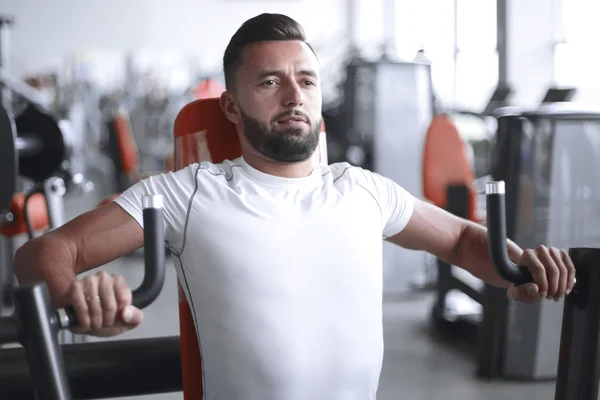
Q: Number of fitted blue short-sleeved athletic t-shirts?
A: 0